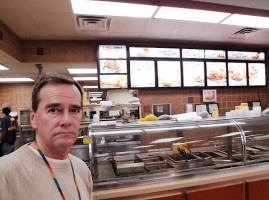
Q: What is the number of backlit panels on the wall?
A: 13